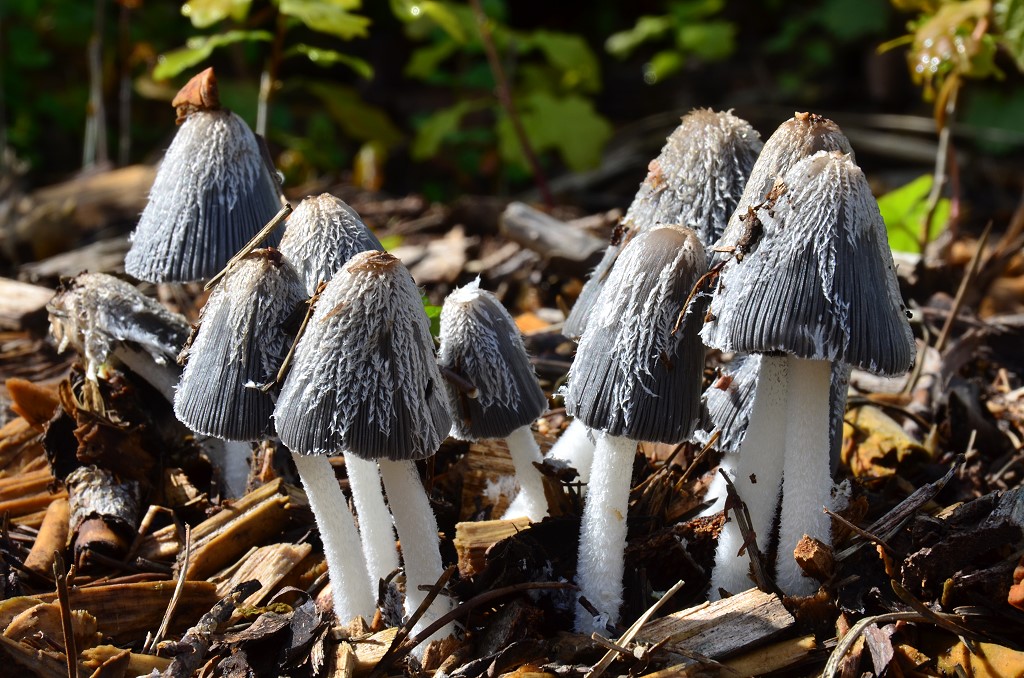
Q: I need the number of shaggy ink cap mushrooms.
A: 11